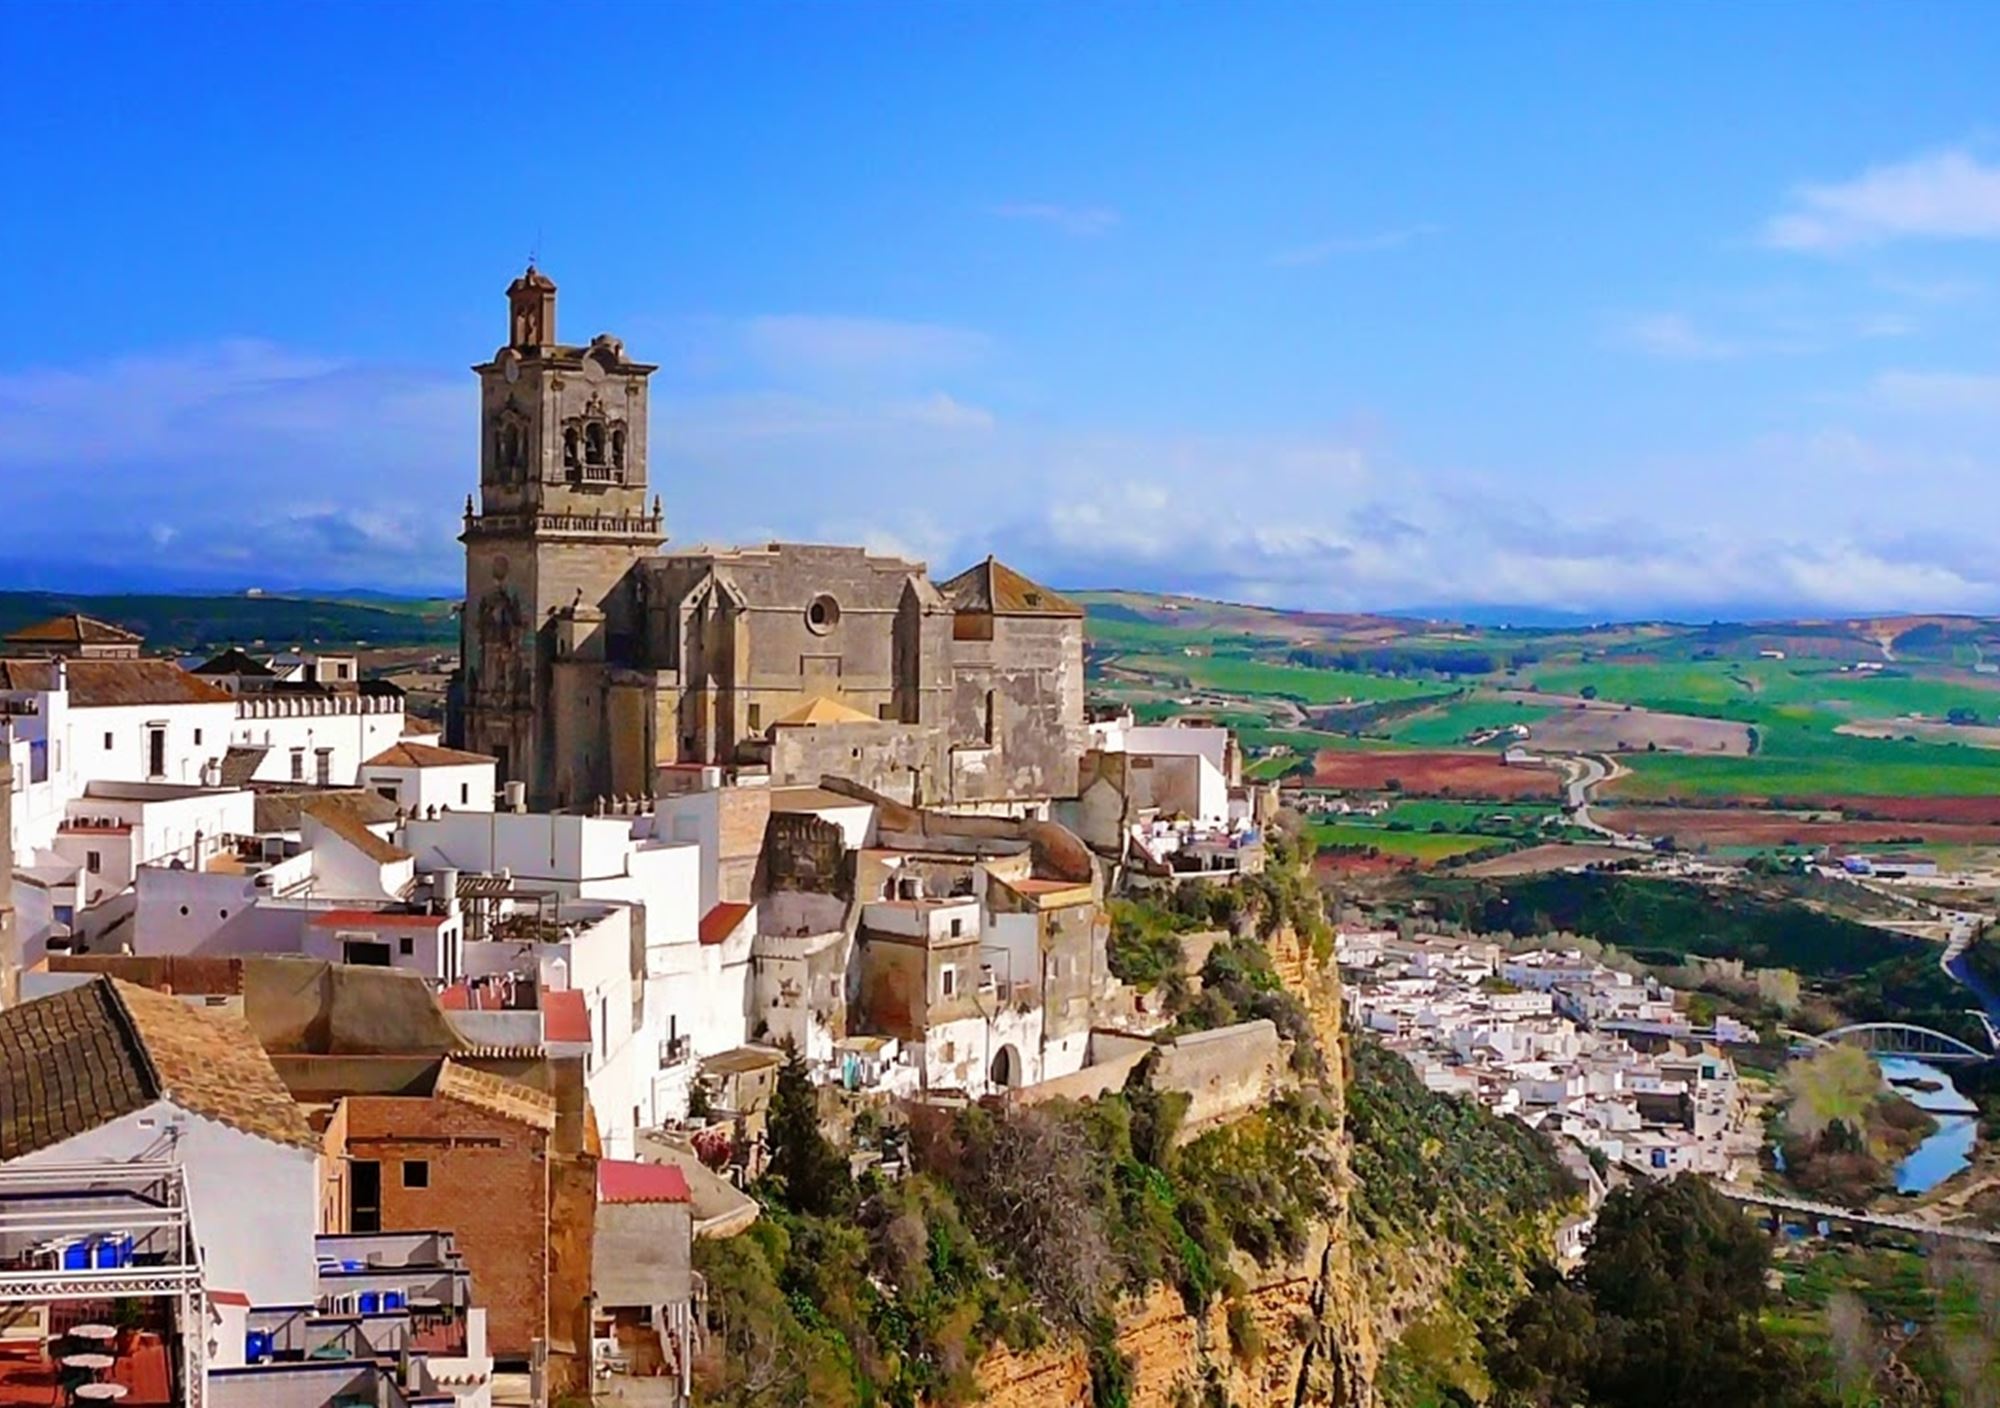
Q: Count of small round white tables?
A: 3